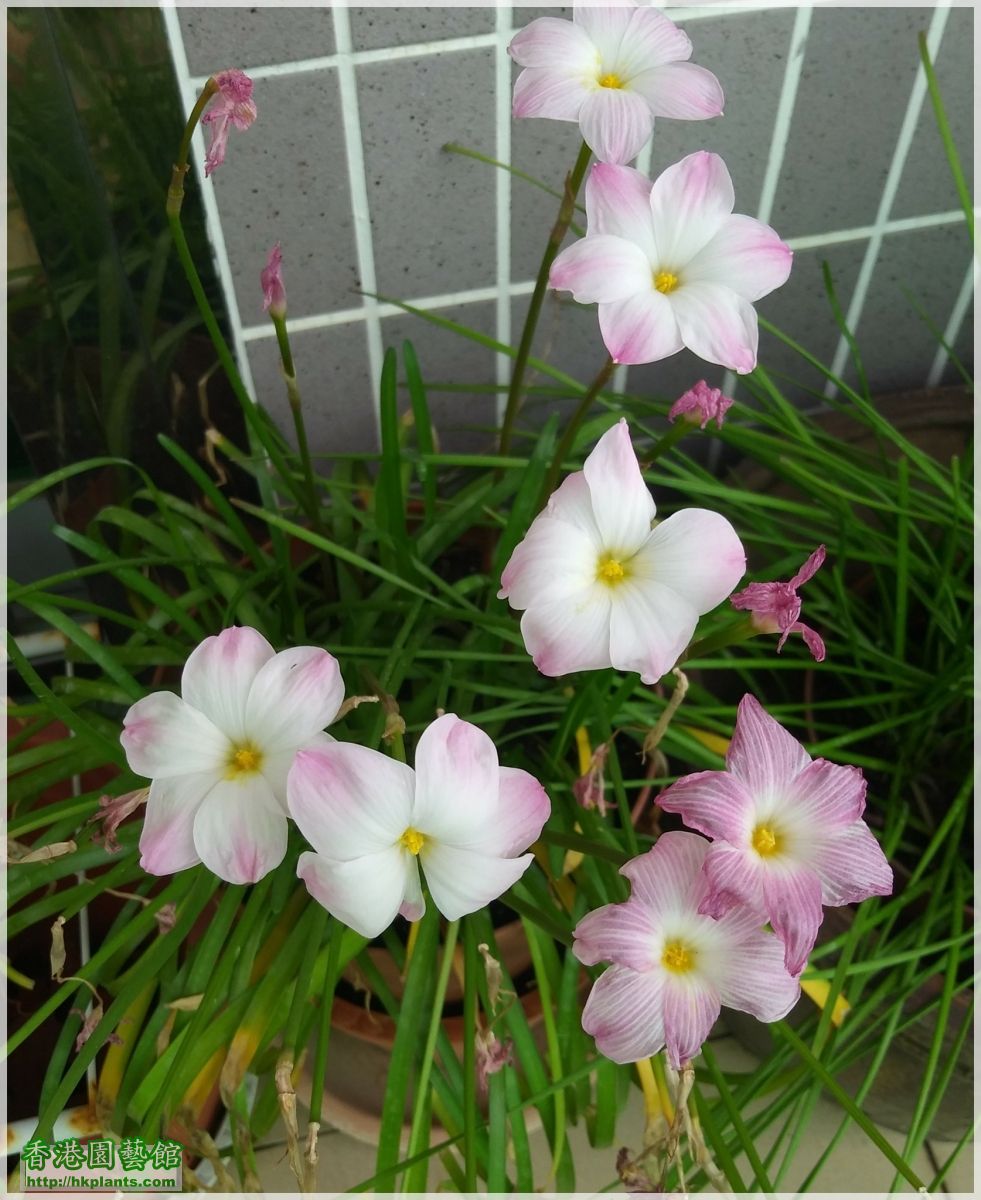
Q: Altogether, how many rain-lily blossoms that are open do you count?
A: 7